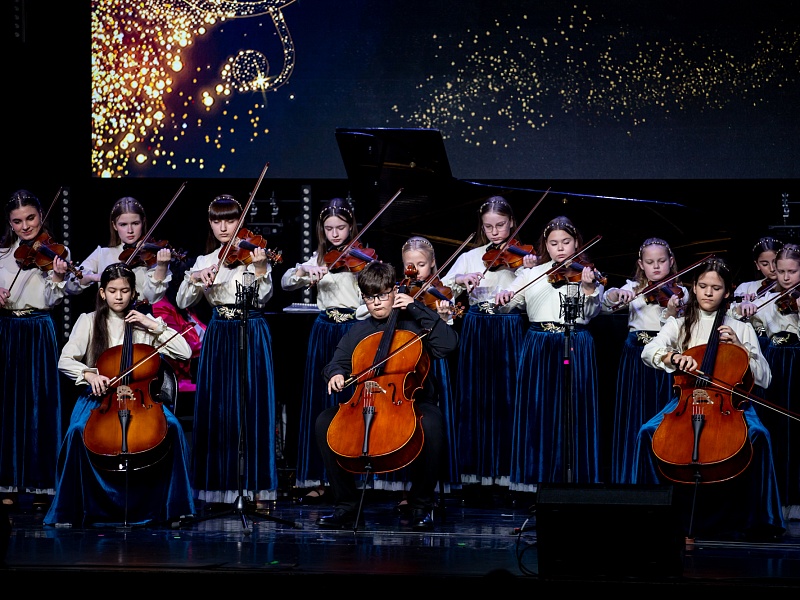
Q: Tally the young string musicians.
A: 13